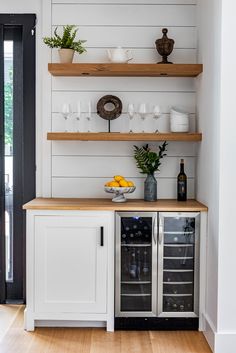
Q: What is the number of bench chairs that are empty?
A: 0